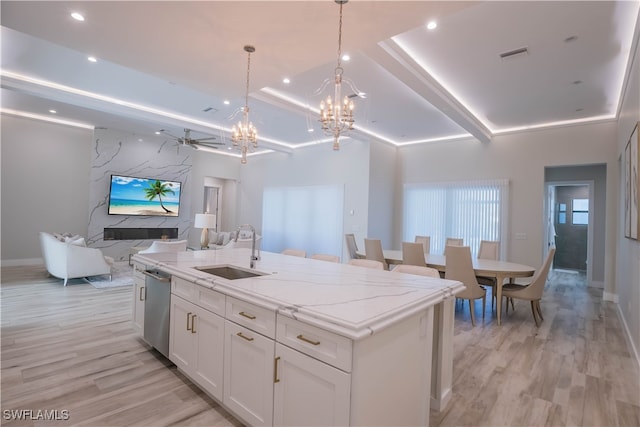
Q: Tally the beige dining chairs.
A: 8